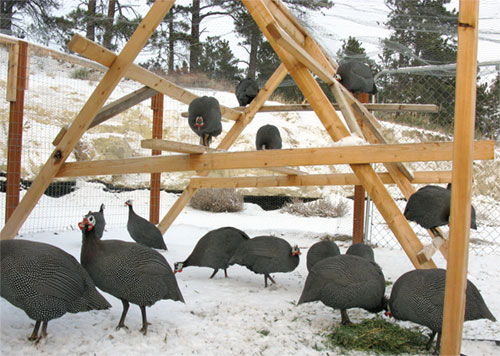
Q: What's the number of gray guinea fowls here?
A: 15